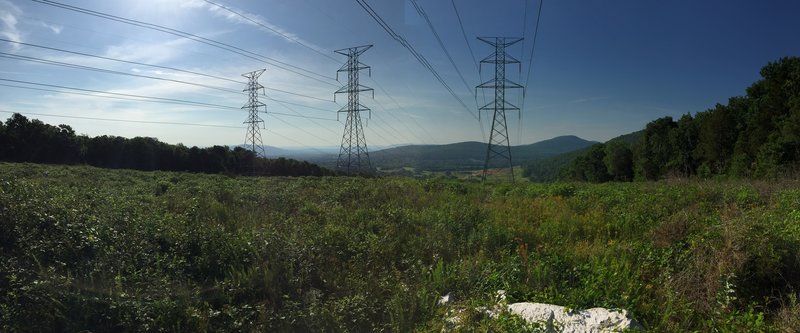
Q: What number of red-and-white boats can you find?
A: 0